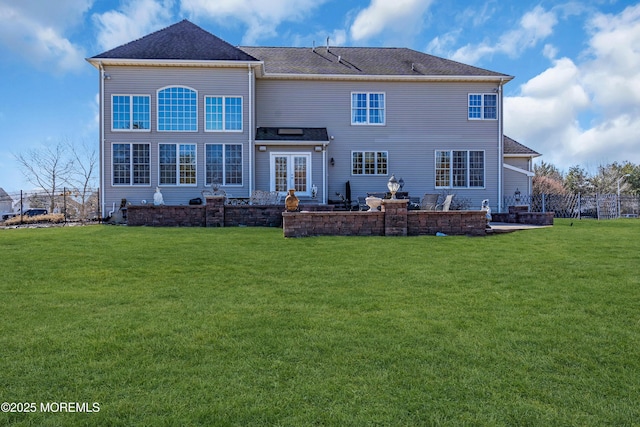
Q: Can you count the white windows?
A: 10